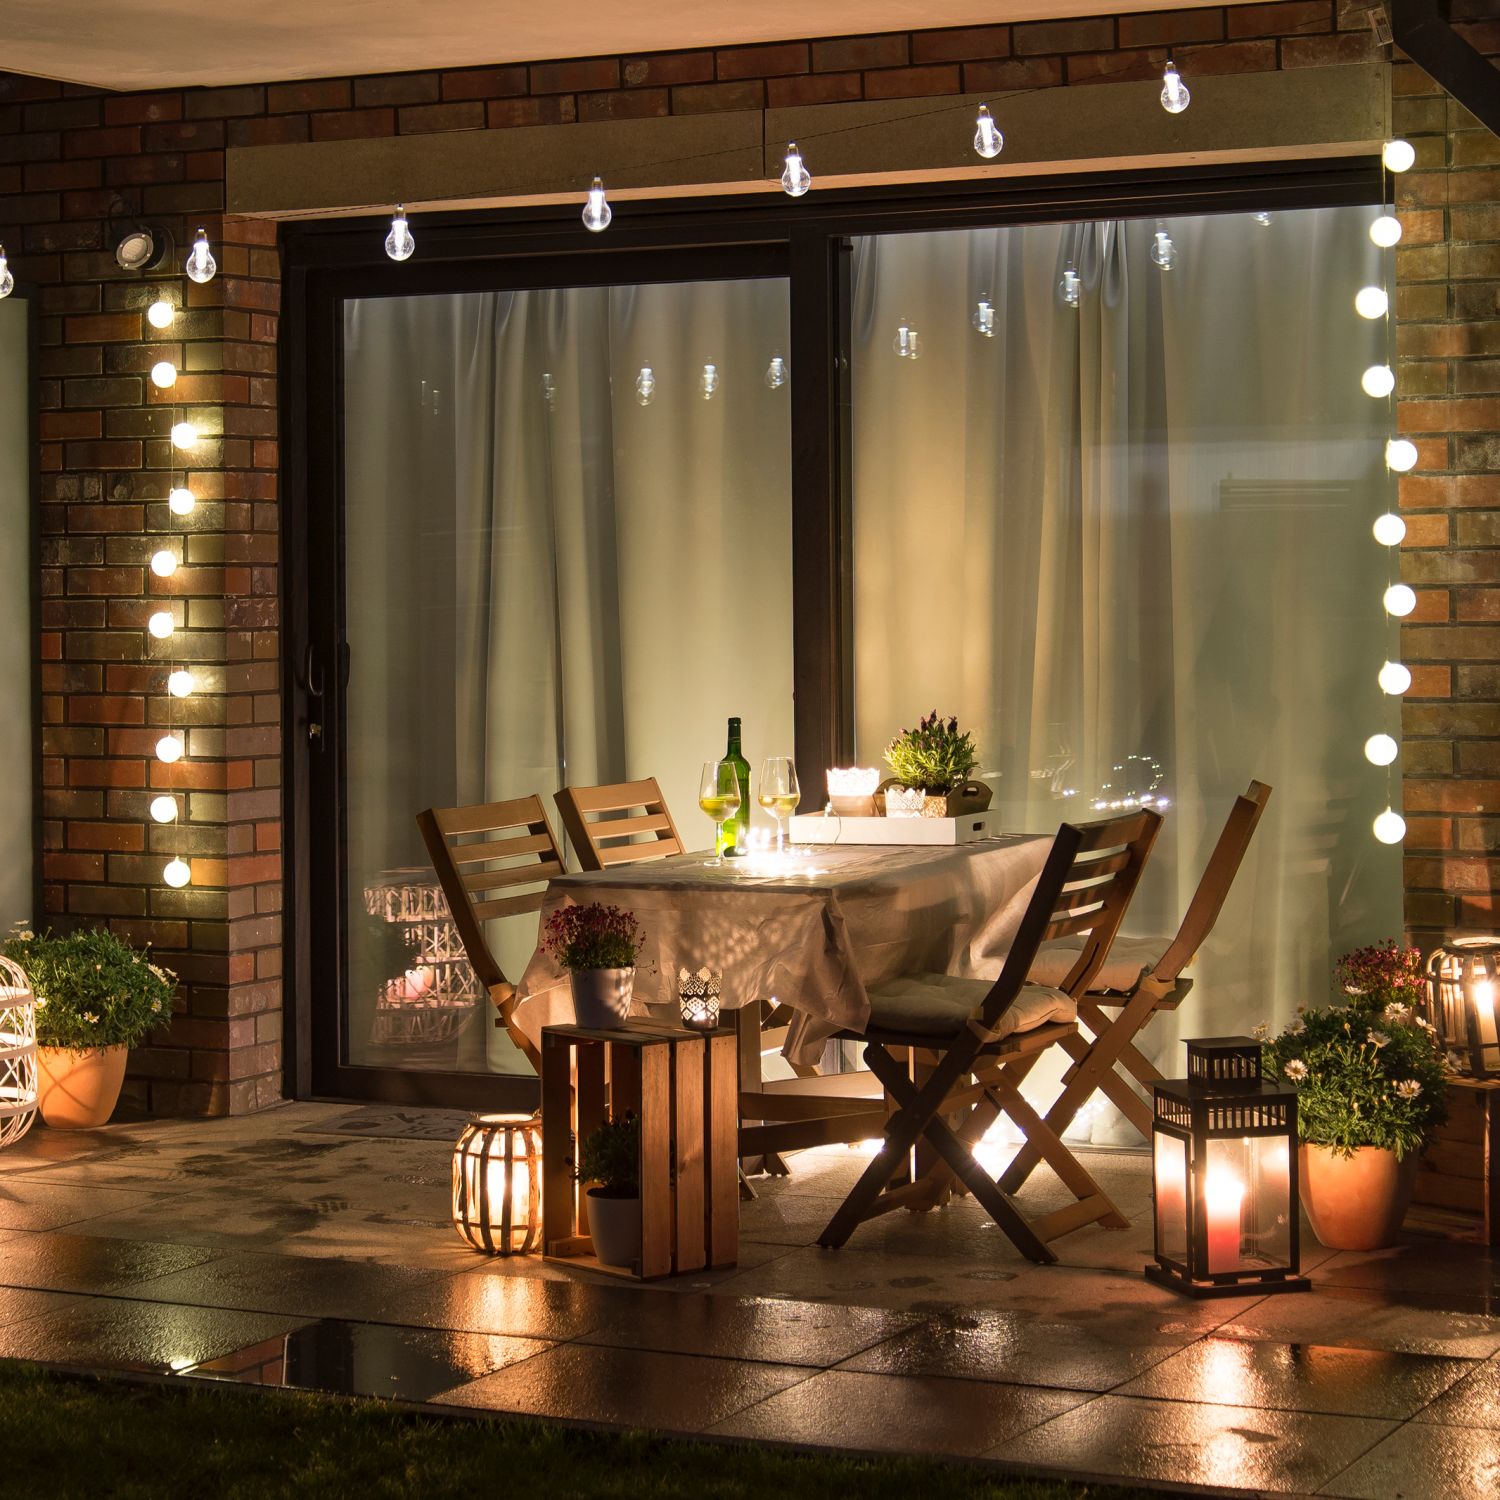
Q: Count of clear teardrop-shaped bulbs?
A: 7